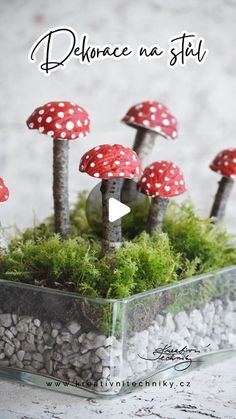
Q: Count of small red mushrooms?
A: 6